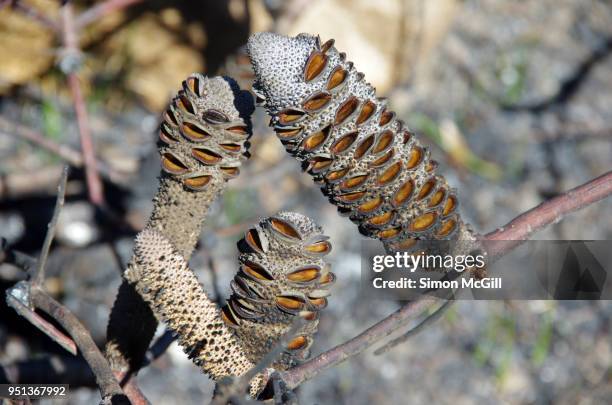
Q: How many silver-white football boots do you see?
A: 0